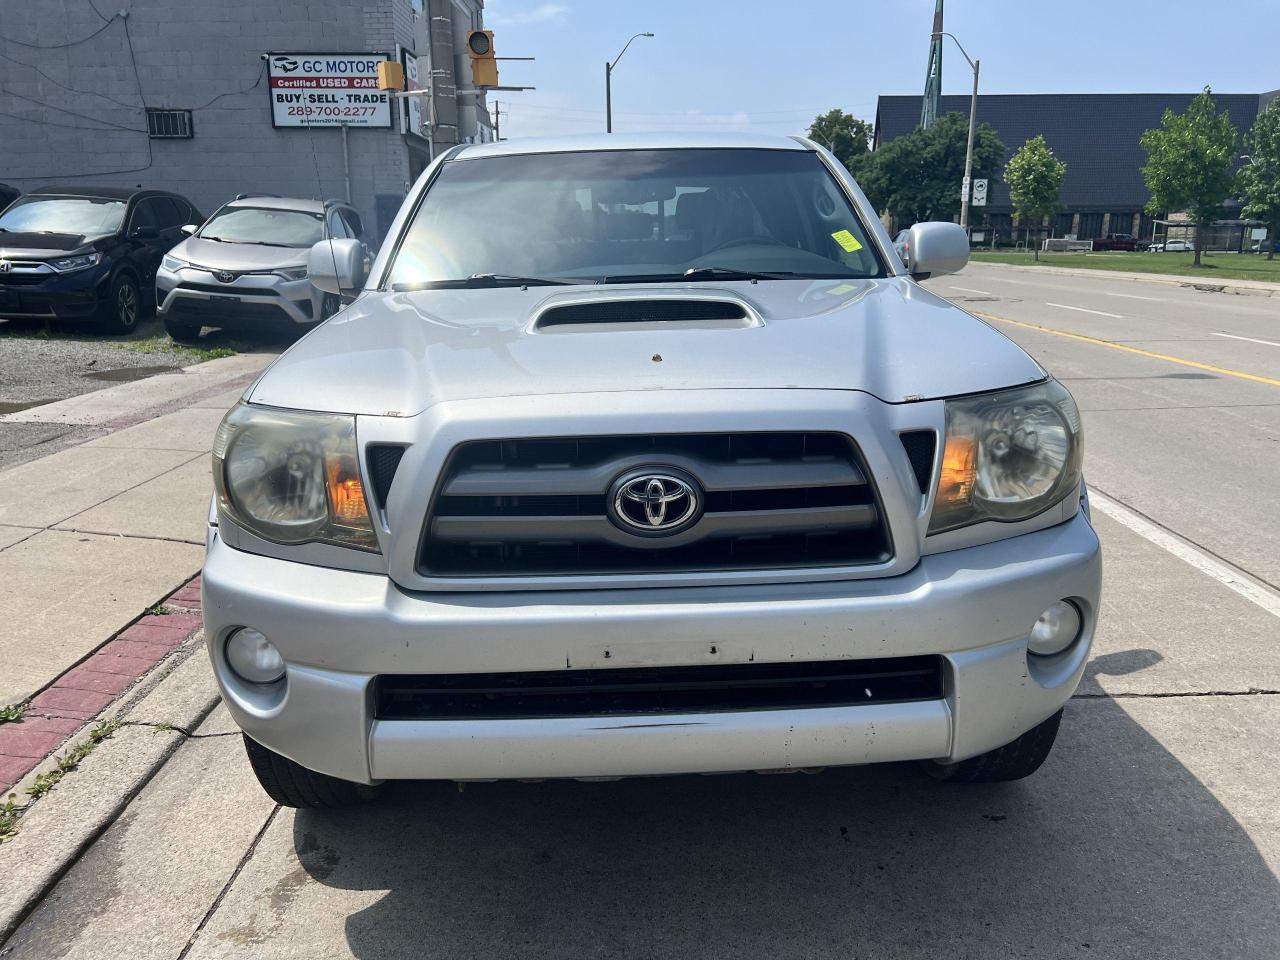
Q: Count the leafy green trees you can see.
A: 5